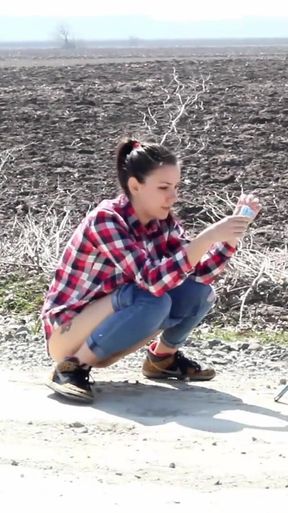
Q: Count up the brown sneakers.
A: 2